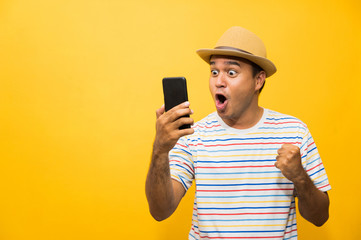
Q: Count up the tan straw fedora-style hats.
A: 1